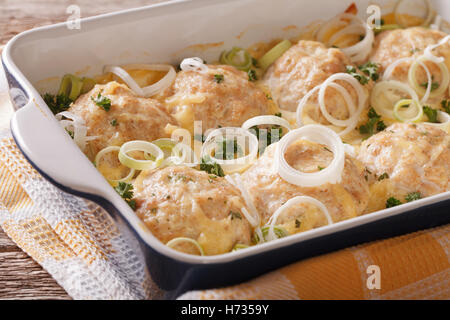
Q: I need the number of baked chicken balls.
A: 7